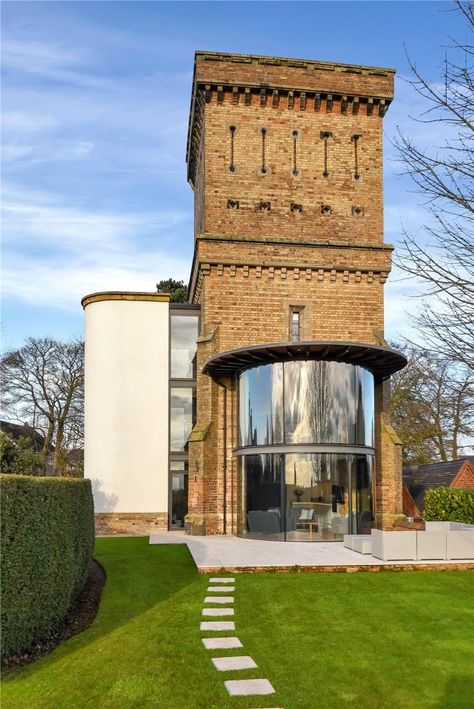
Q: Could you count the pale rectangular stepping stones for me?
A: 8